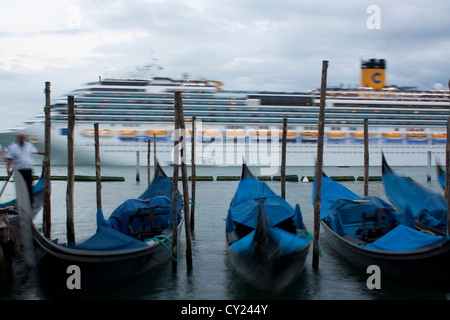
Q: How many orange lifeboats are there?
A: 14